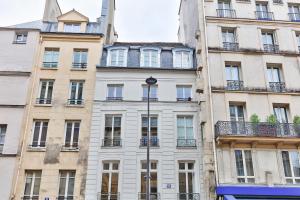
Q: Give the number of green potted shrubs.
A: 3